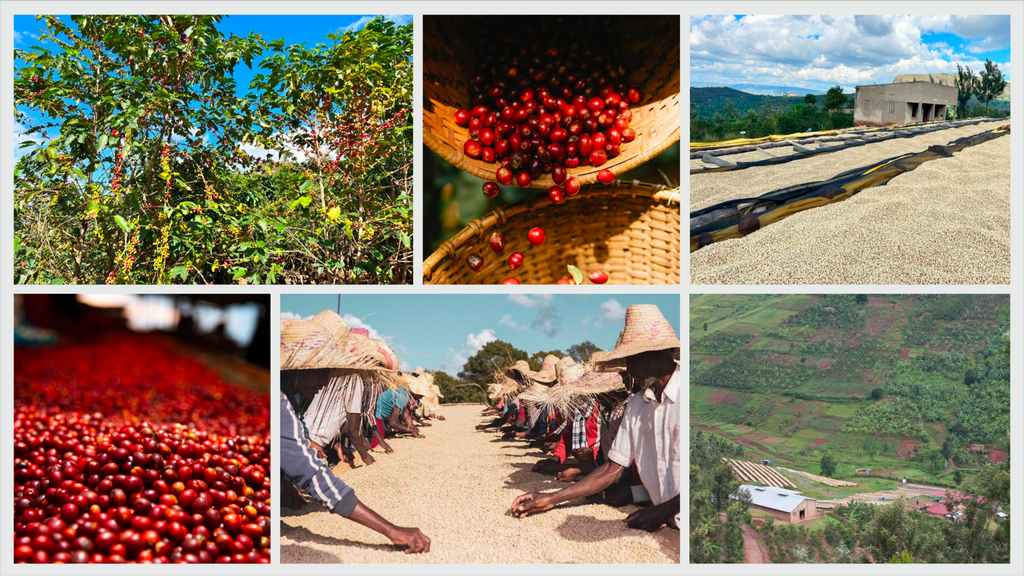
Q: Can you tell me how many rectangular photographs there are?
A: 6